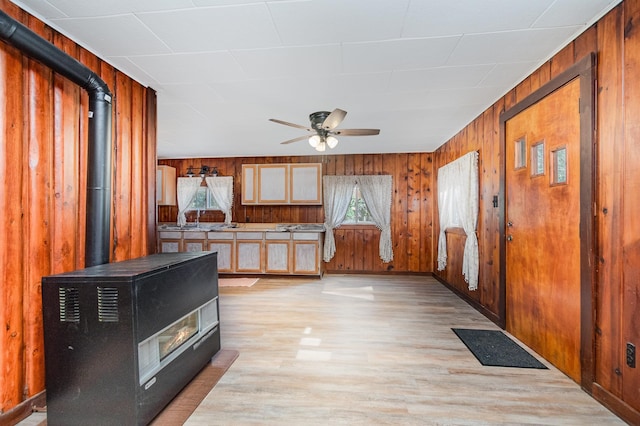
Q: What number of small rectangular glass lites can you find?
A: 3